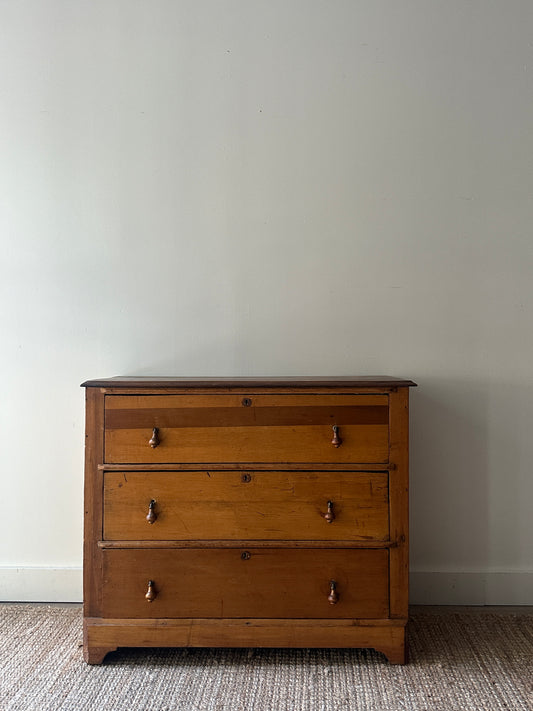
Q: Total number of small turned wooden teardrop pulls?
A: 6